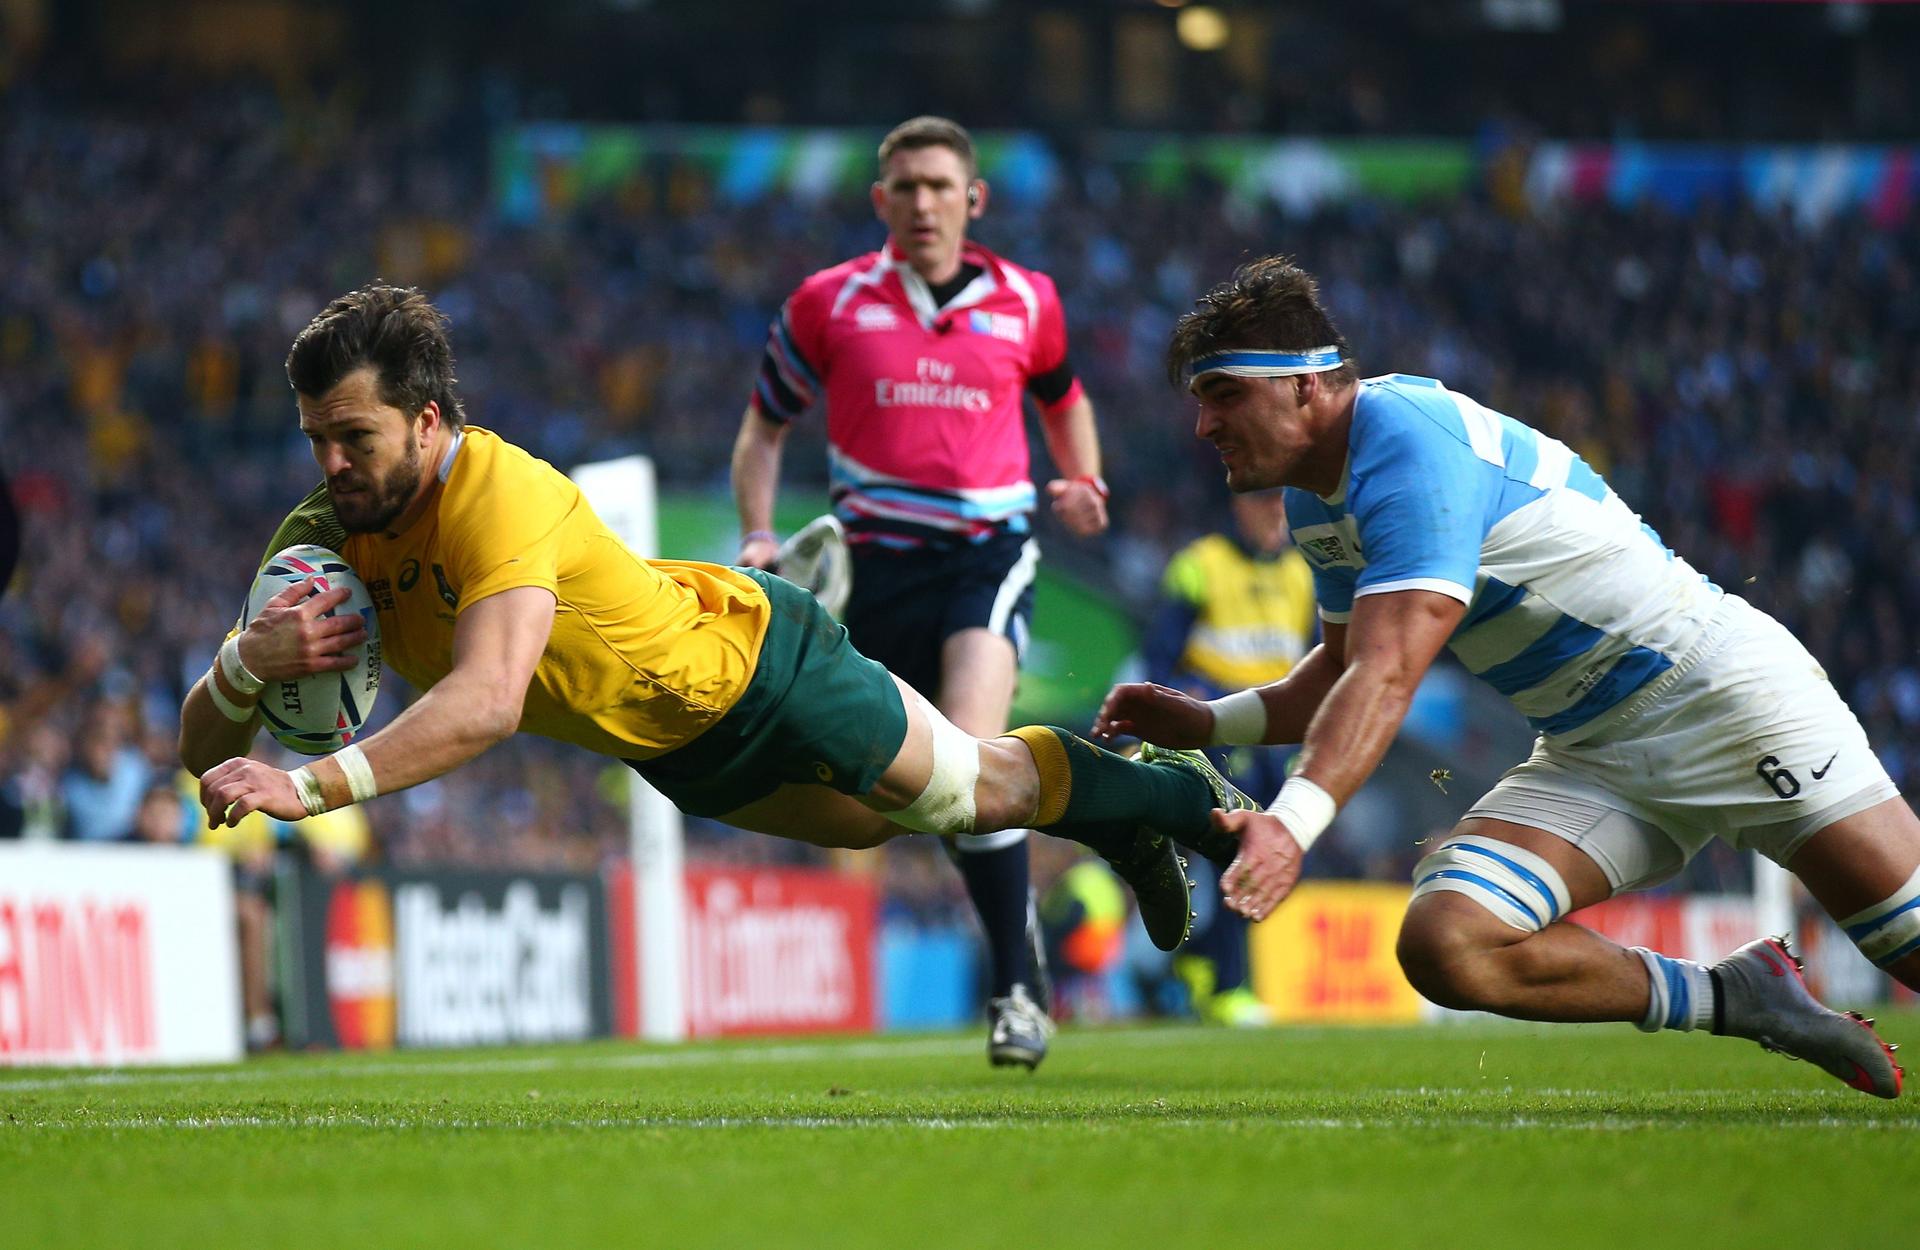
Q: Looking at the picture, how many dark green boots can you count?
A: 2